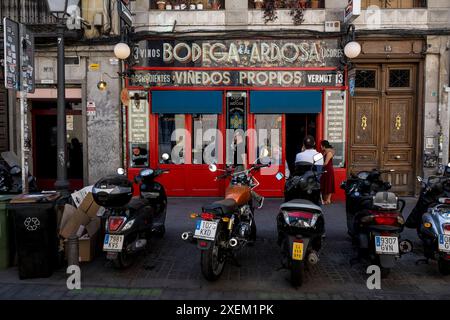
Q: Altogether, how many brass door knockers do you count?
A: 2